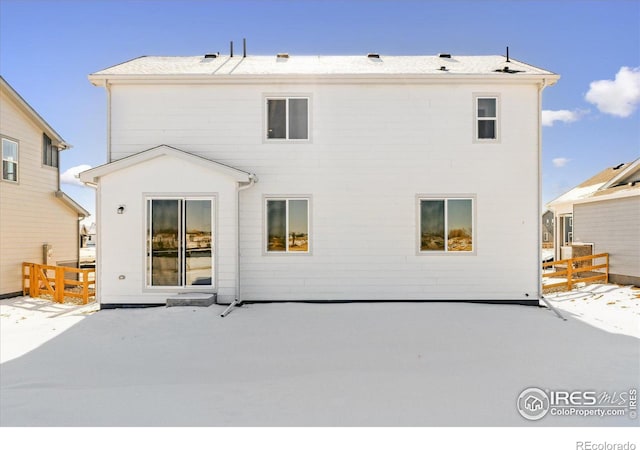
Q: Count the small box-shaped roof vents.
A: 4